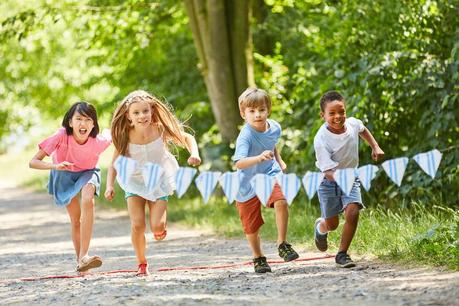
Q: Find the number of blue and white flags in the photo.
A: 12